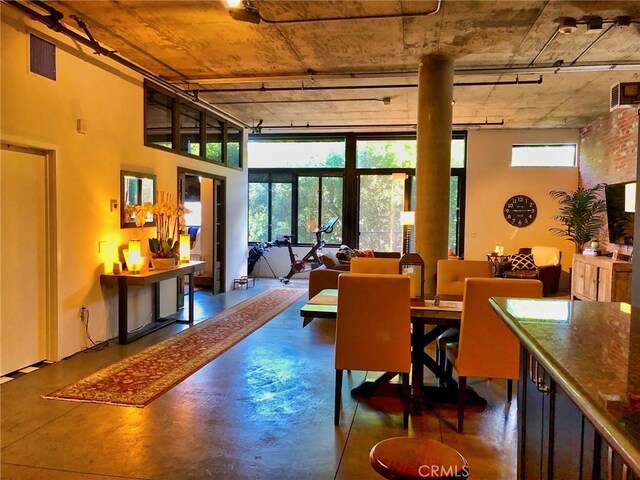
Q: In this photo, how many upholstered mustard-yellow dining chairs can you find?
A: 4